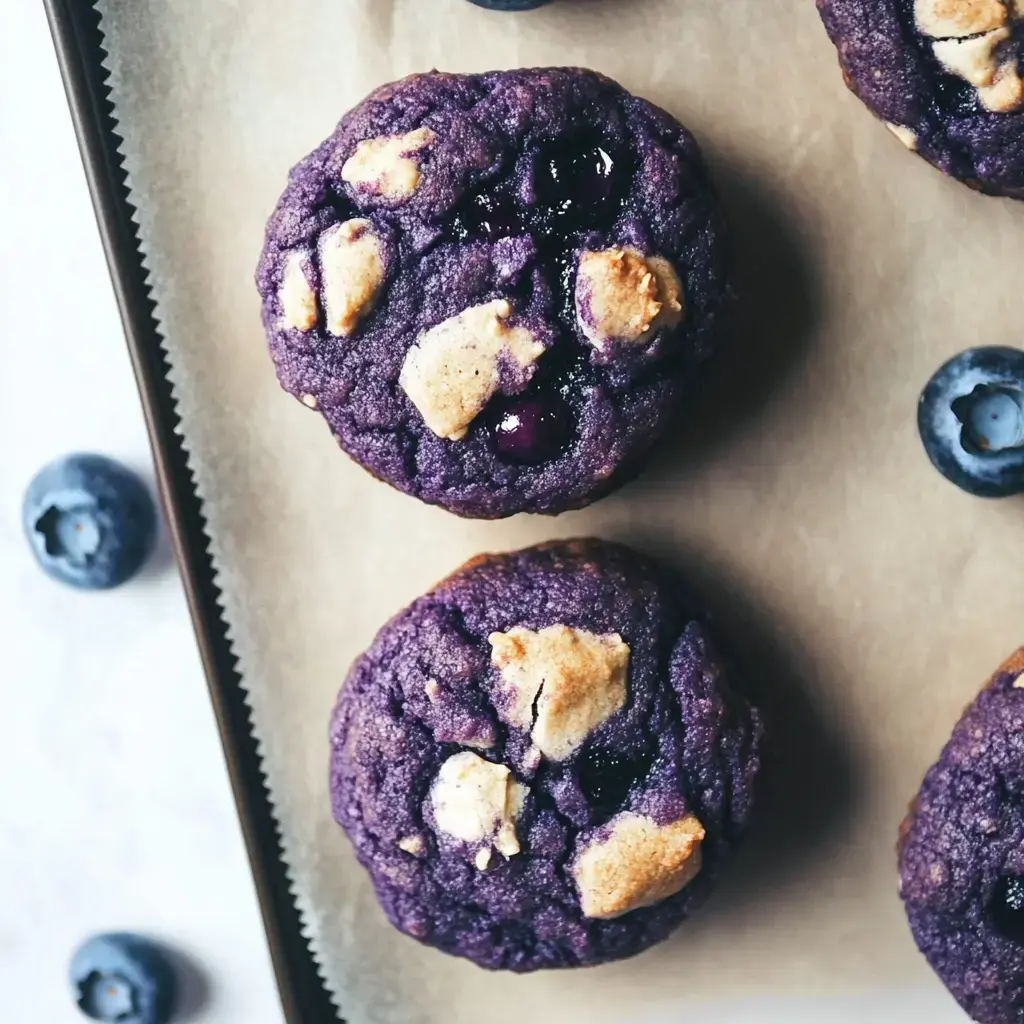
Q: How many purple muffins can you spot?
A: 4